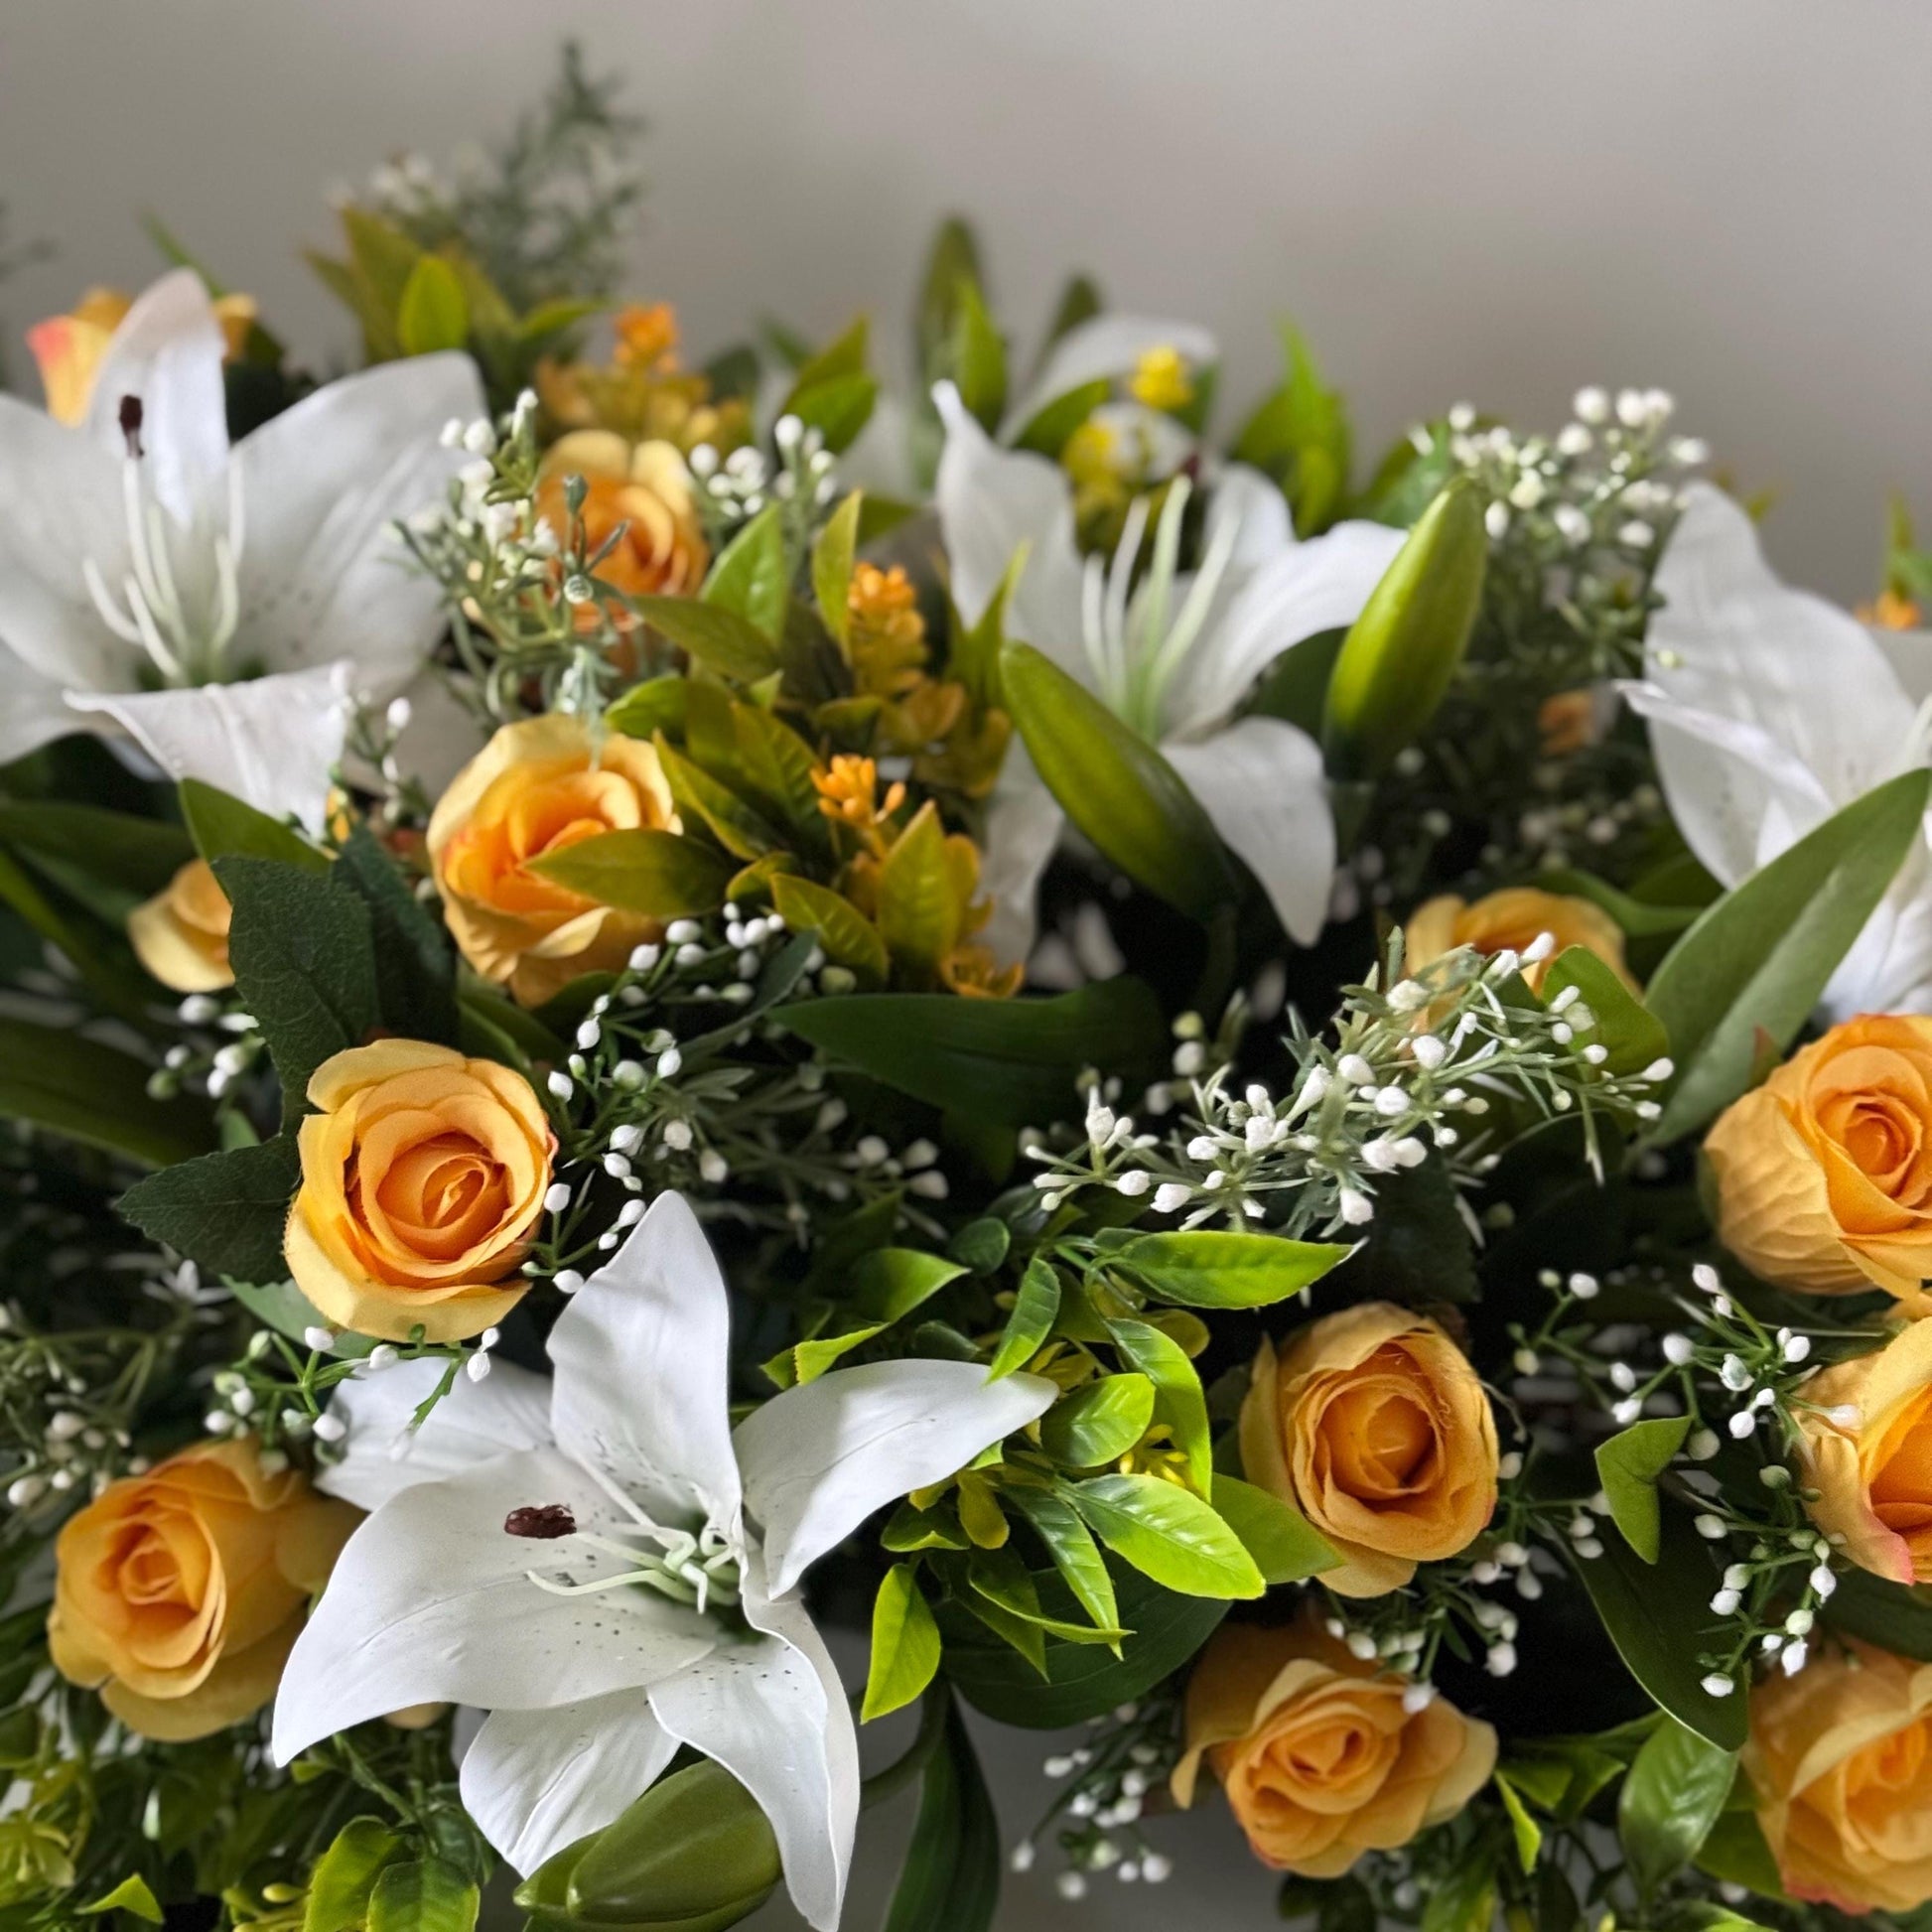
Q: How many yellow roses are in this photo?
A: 12